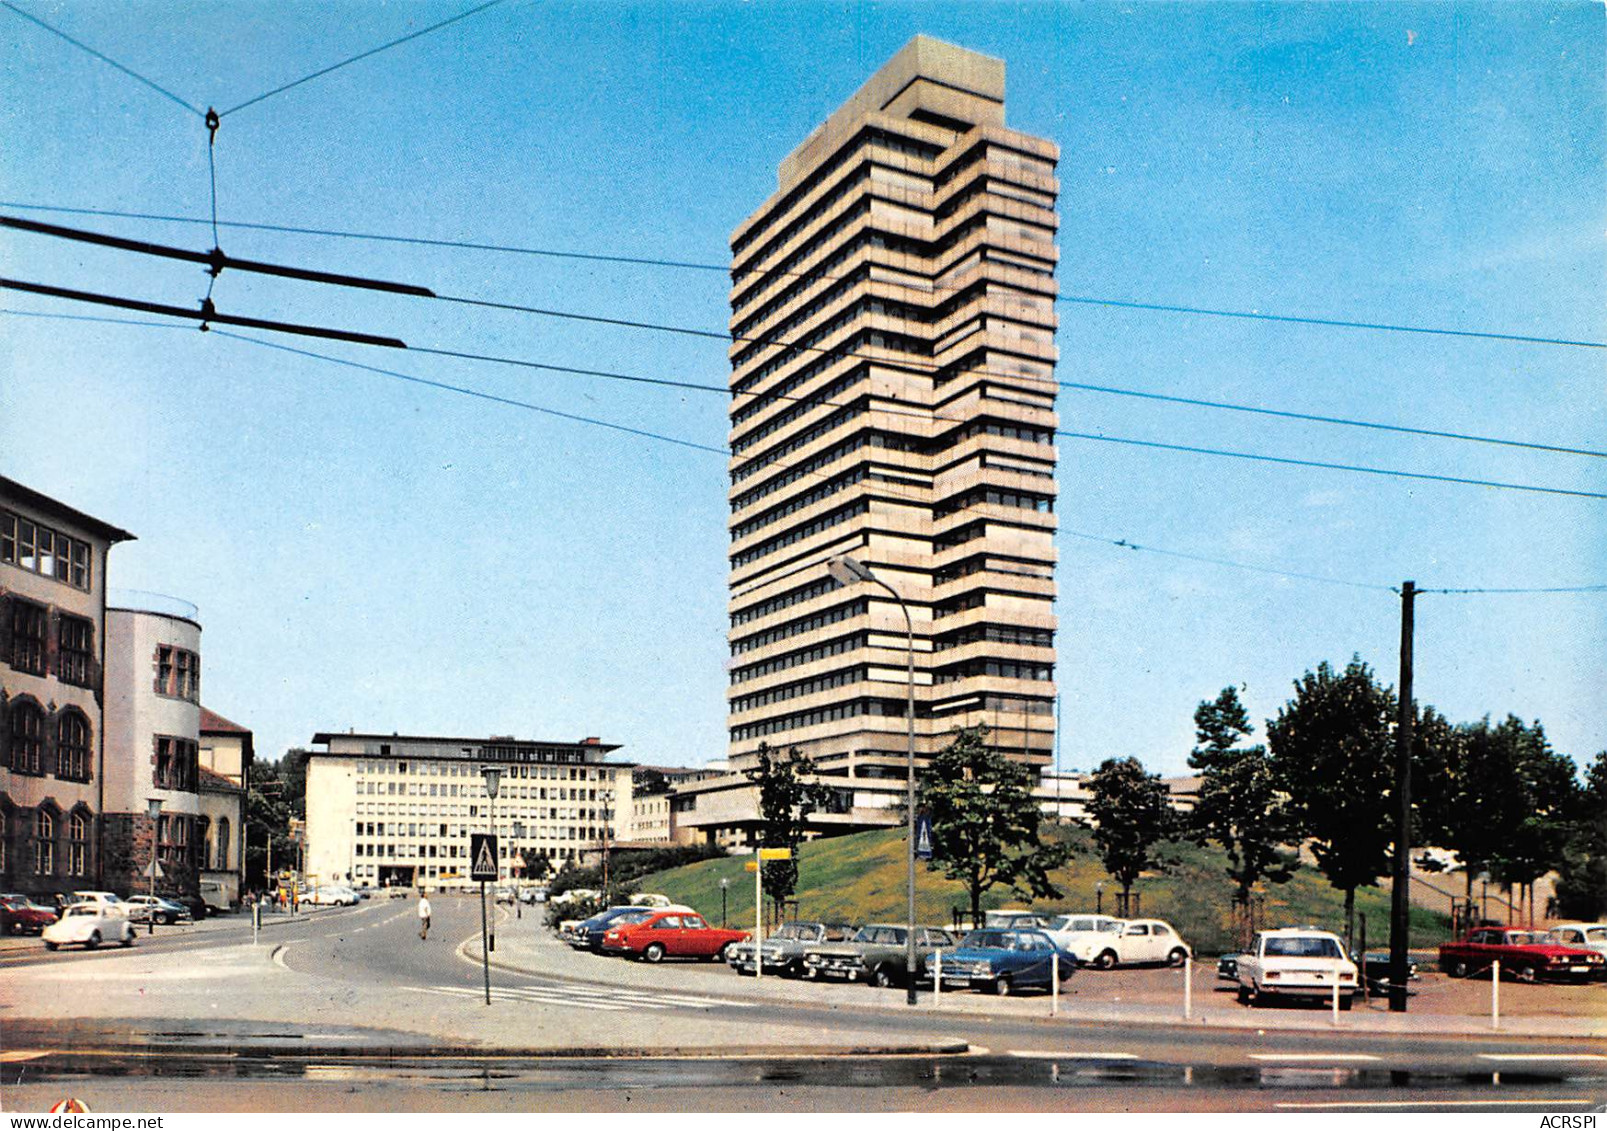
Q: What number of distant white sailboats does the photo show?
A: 0